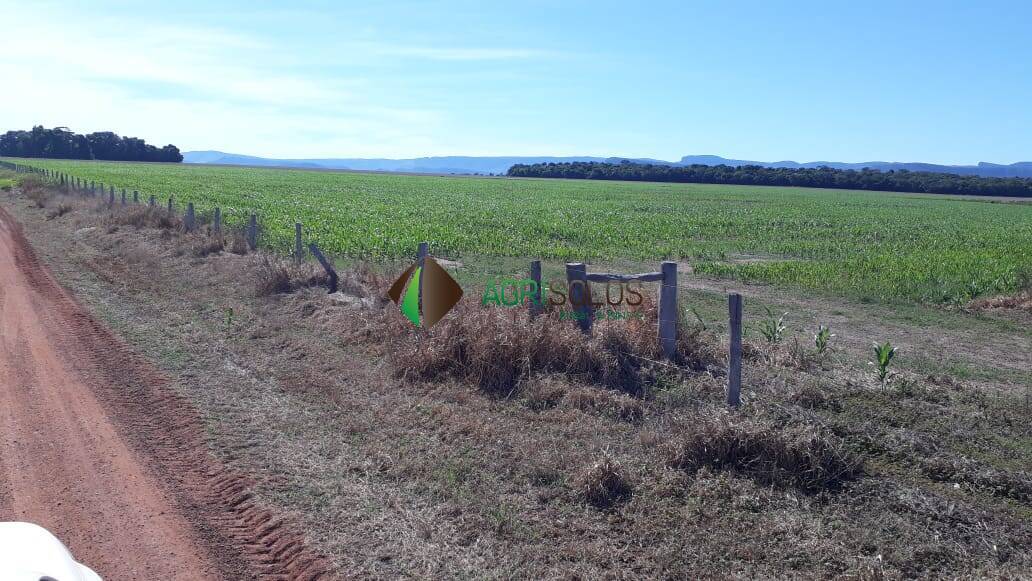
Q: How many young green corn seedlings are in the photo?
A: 3